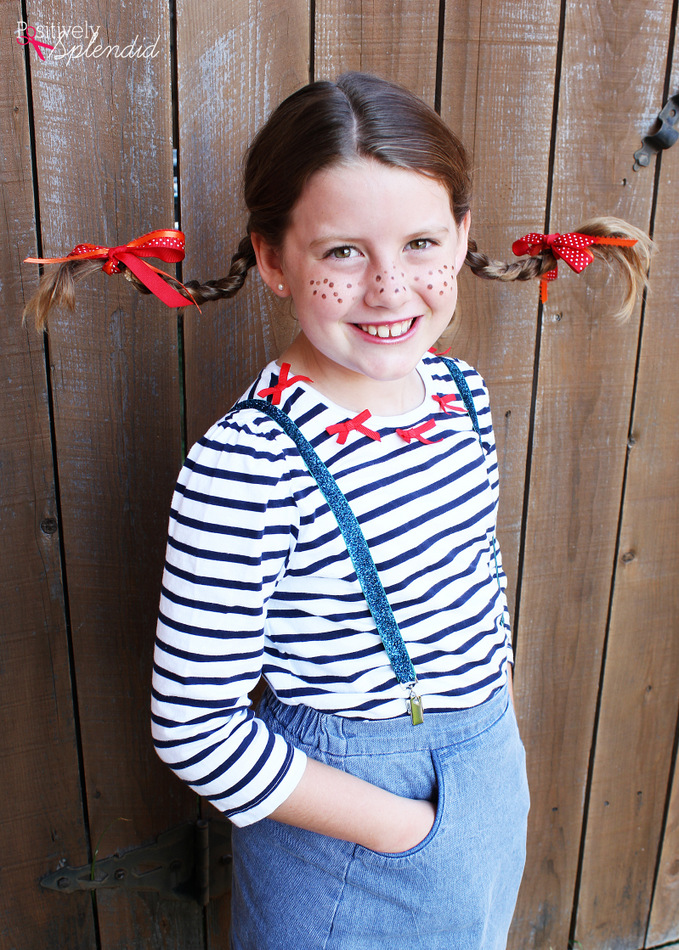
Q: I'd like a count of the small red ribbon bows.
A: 5